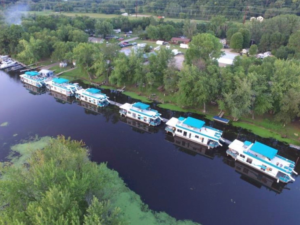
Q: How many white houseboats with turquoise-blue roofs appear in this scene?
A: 6